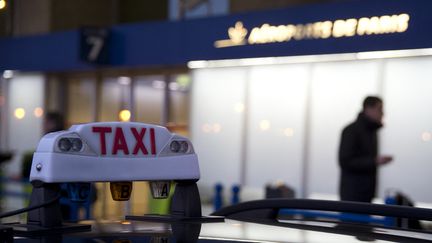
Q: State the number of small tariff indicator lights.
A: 3